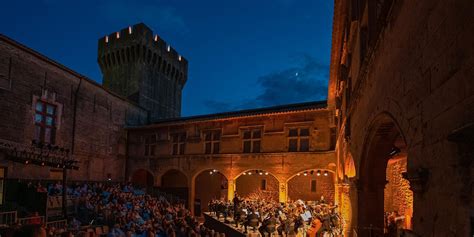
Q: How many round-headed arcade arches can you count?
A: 5